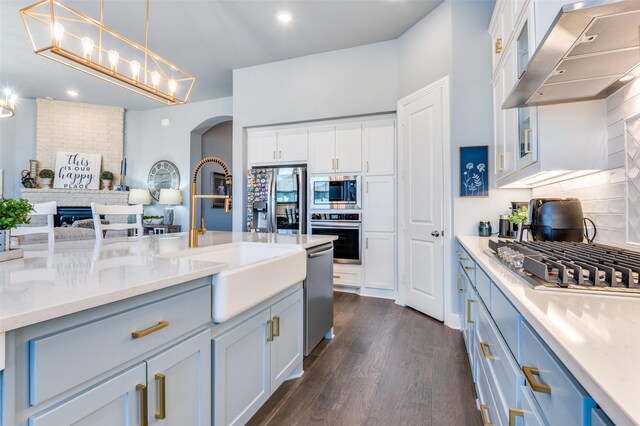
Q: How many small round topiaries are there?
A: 2